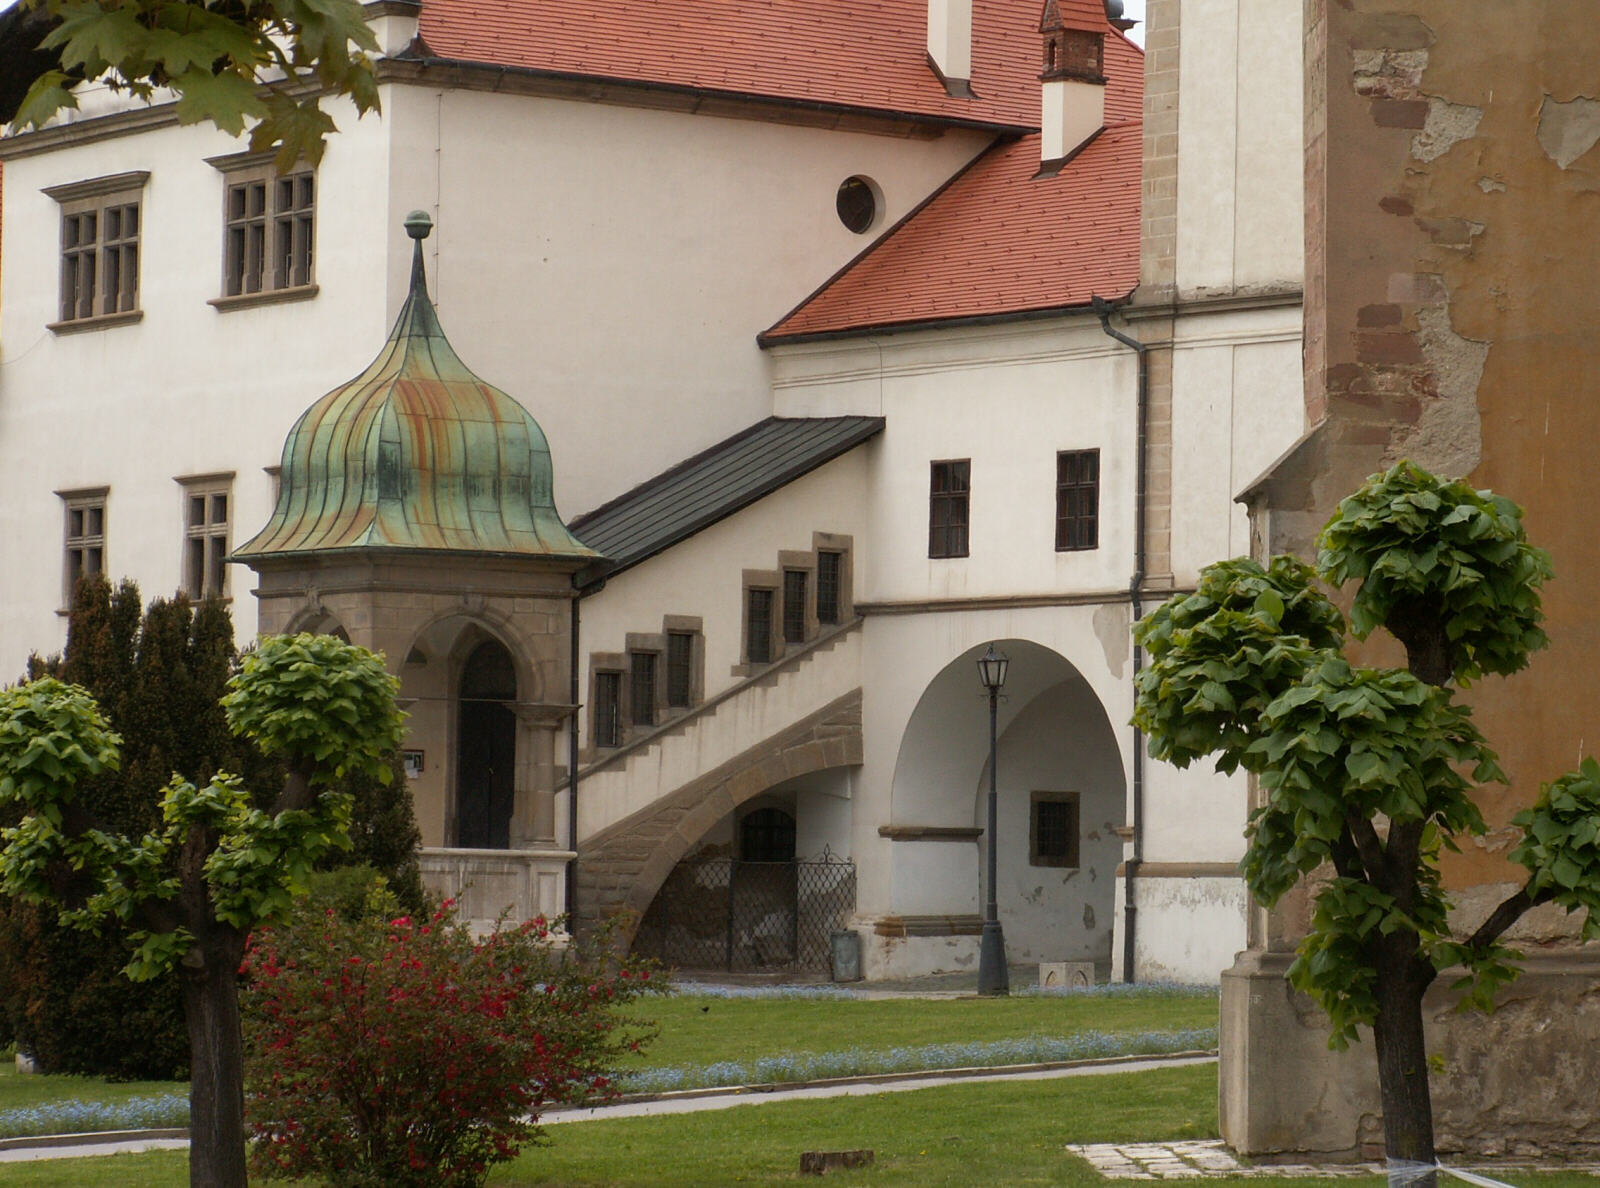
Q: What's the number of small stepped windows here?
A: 6